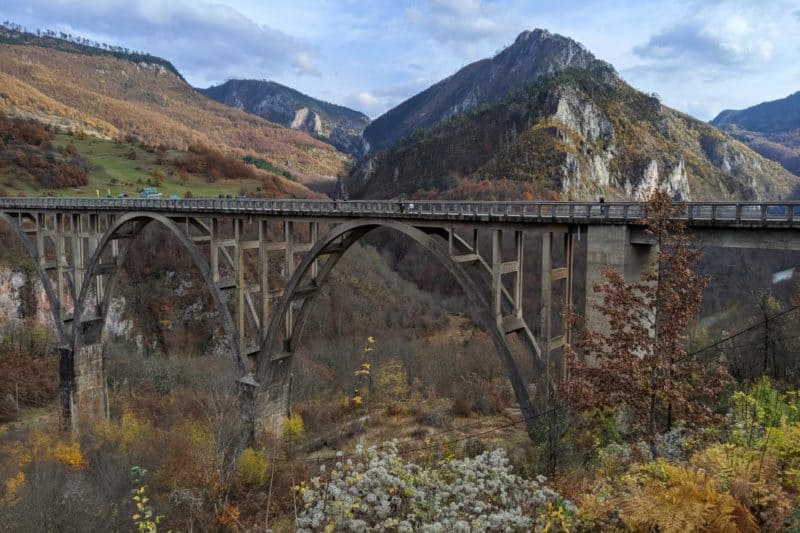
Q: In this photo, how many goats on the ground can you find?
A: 0